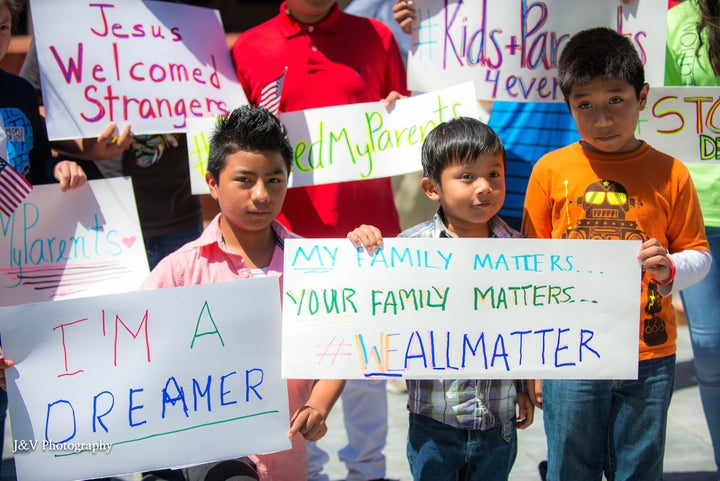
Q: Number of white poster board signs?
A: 7